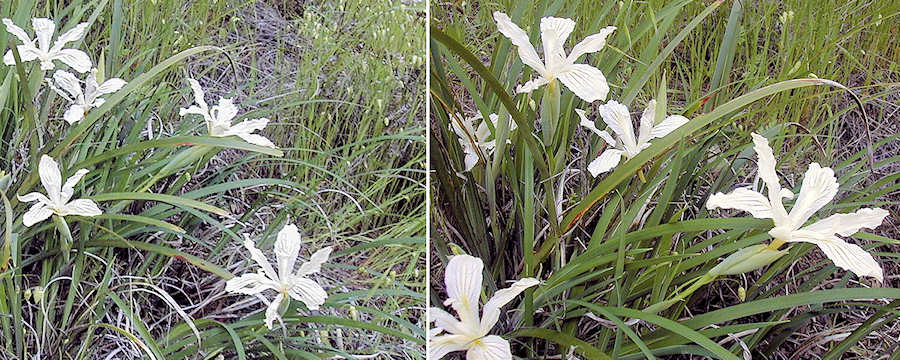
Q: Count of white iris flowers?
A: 10